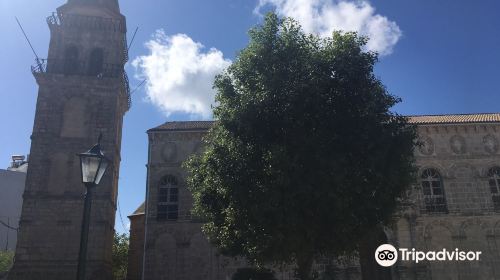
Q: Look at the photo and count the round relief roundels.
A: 4